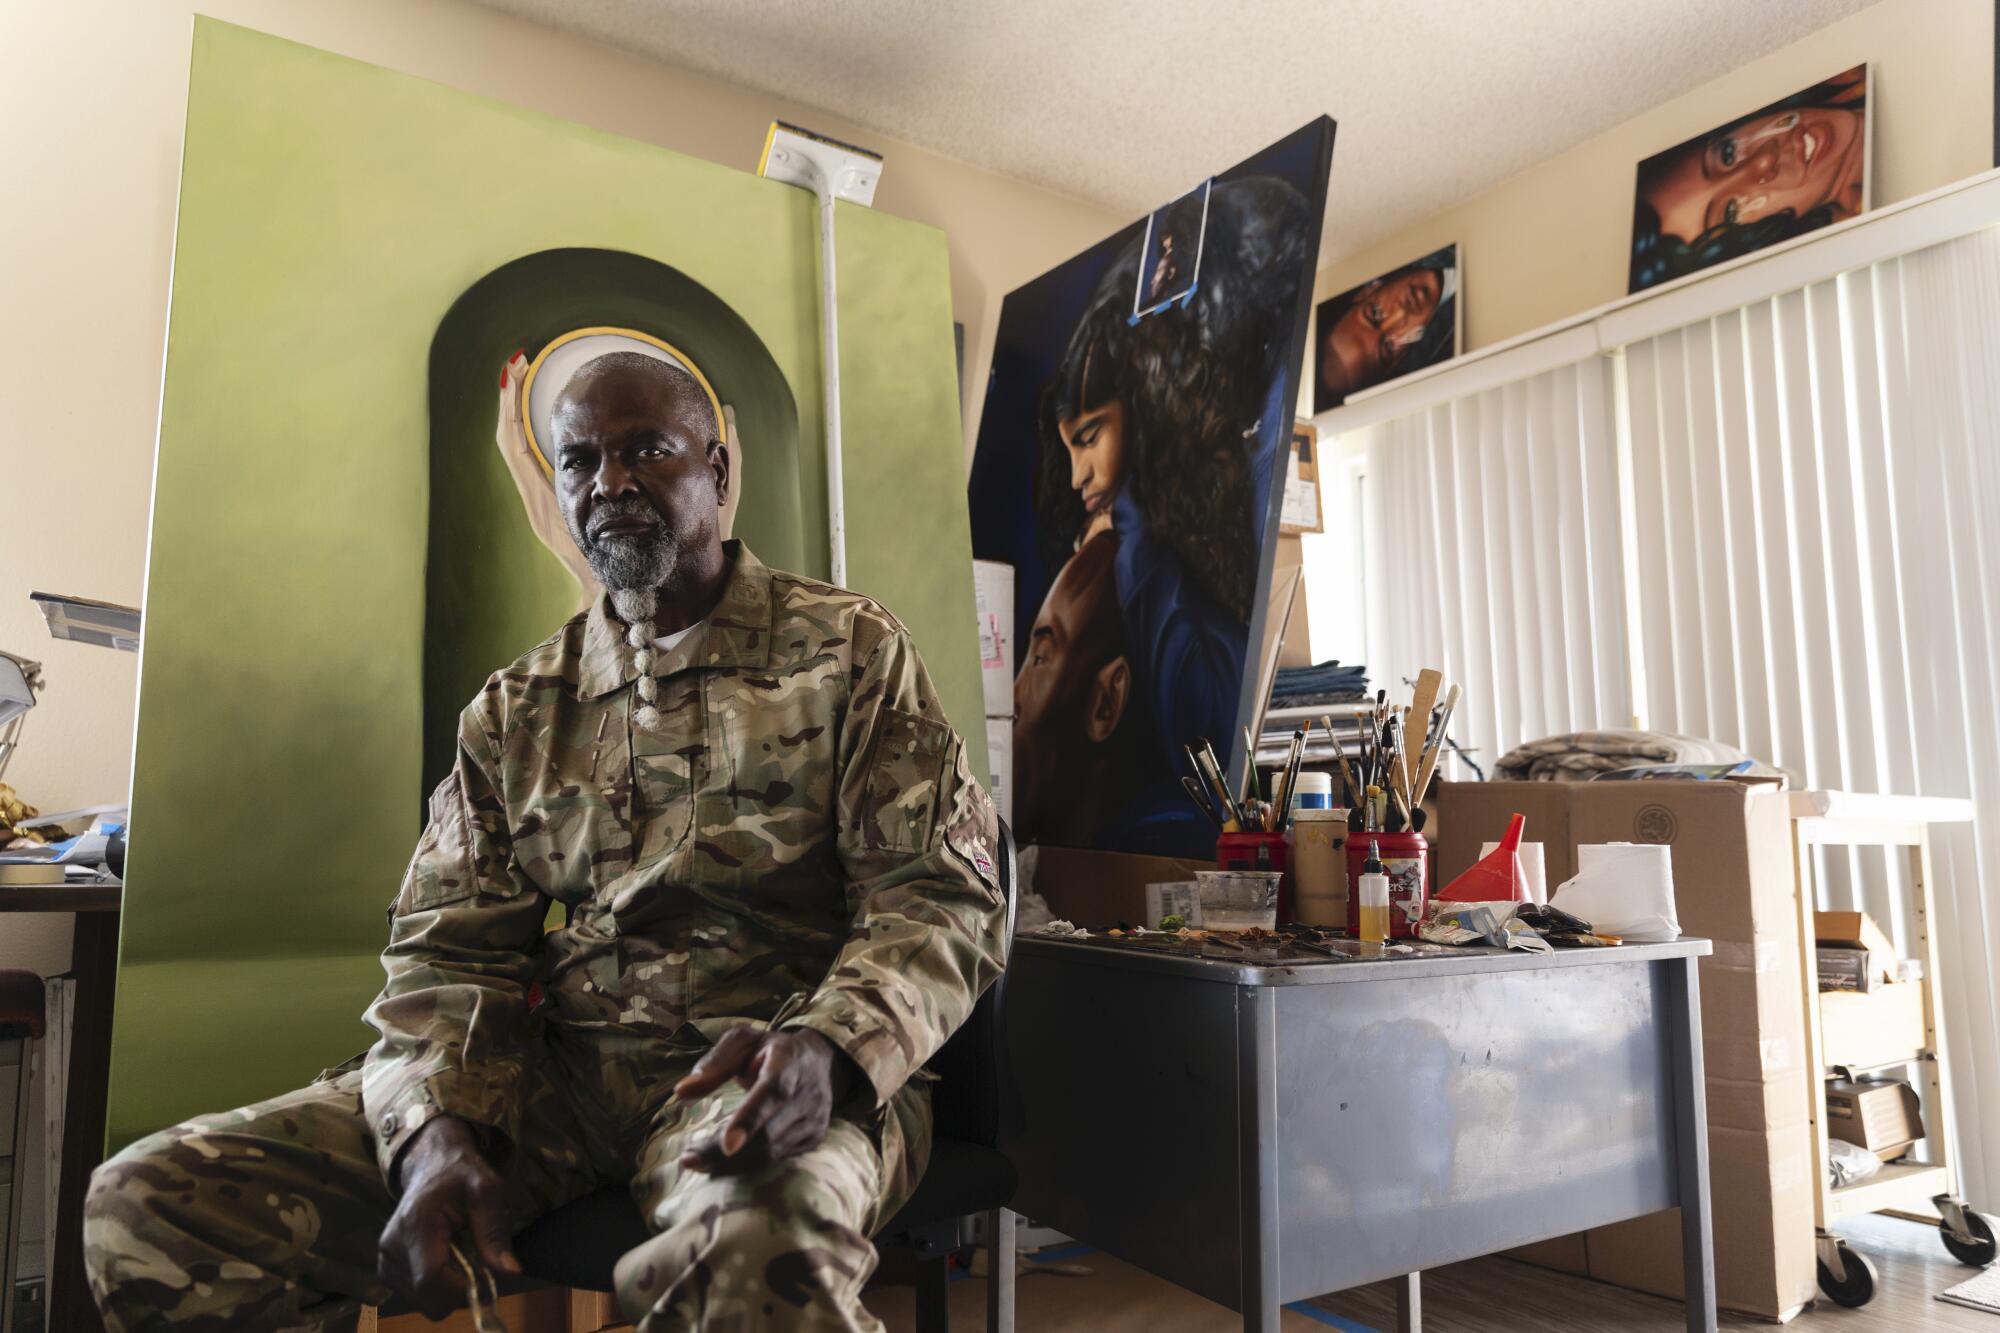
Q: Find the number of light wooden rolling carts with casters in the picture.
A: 1